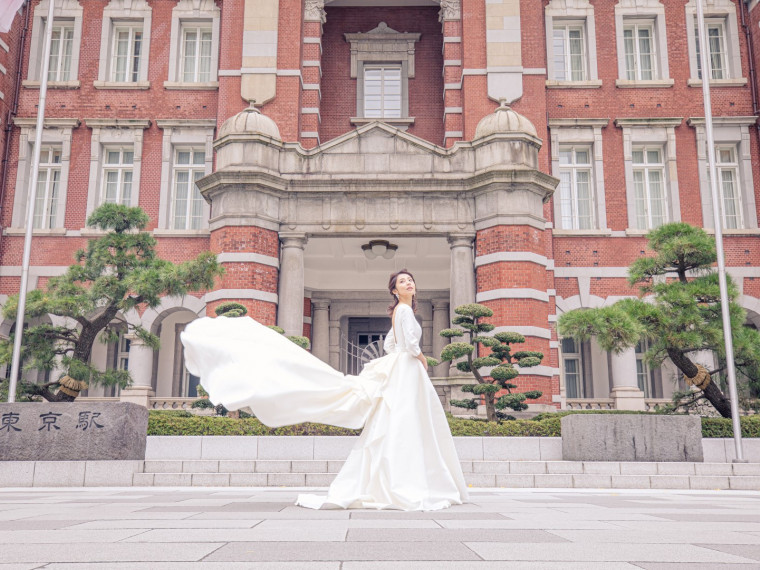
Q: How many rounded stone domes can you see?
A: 2